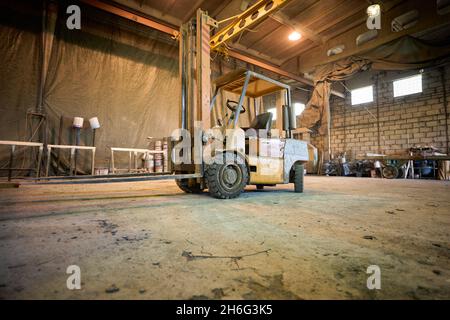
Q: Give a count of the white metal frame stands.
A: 3